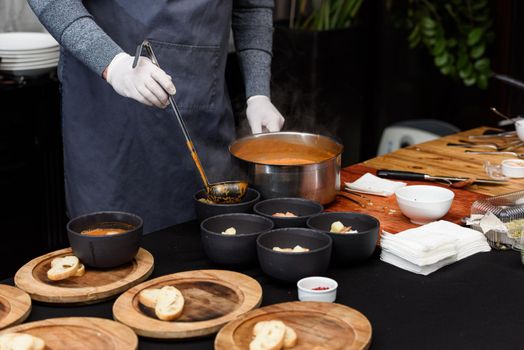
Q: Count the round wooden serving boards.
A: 5